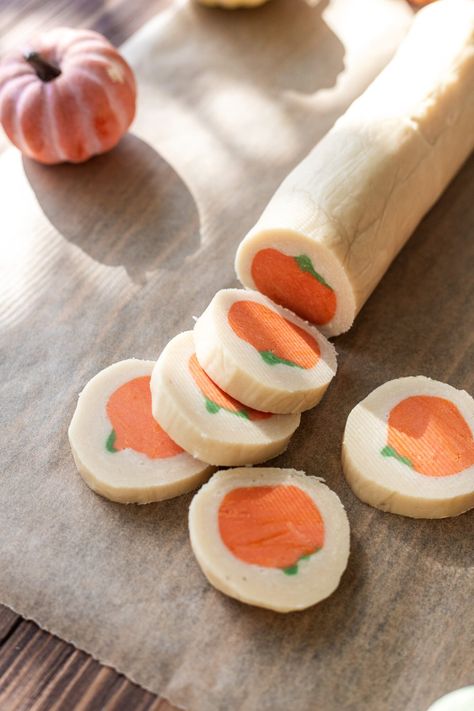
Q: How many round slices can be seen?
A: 5